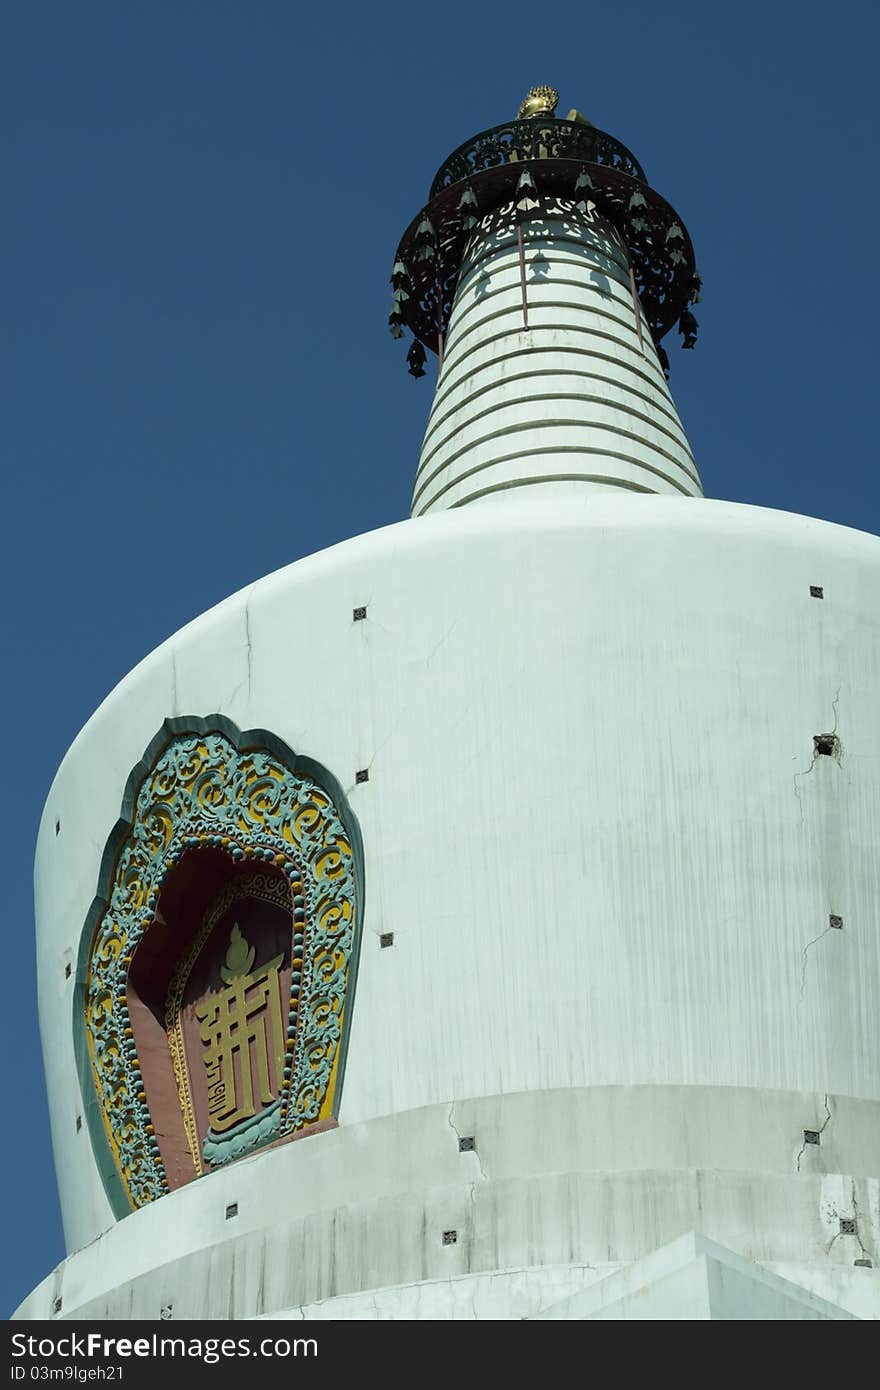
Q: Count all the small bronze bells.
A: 12